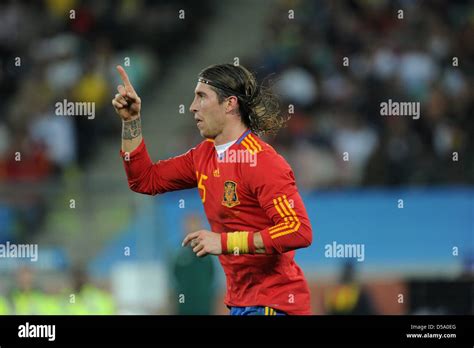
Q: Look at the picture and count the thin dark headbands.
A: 1